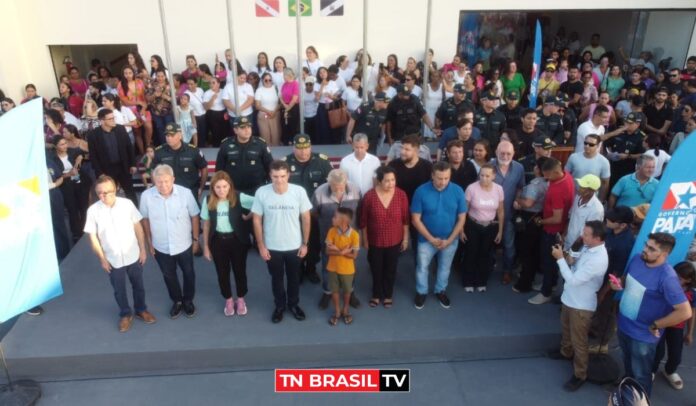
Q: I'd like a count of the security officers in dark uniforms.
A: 12